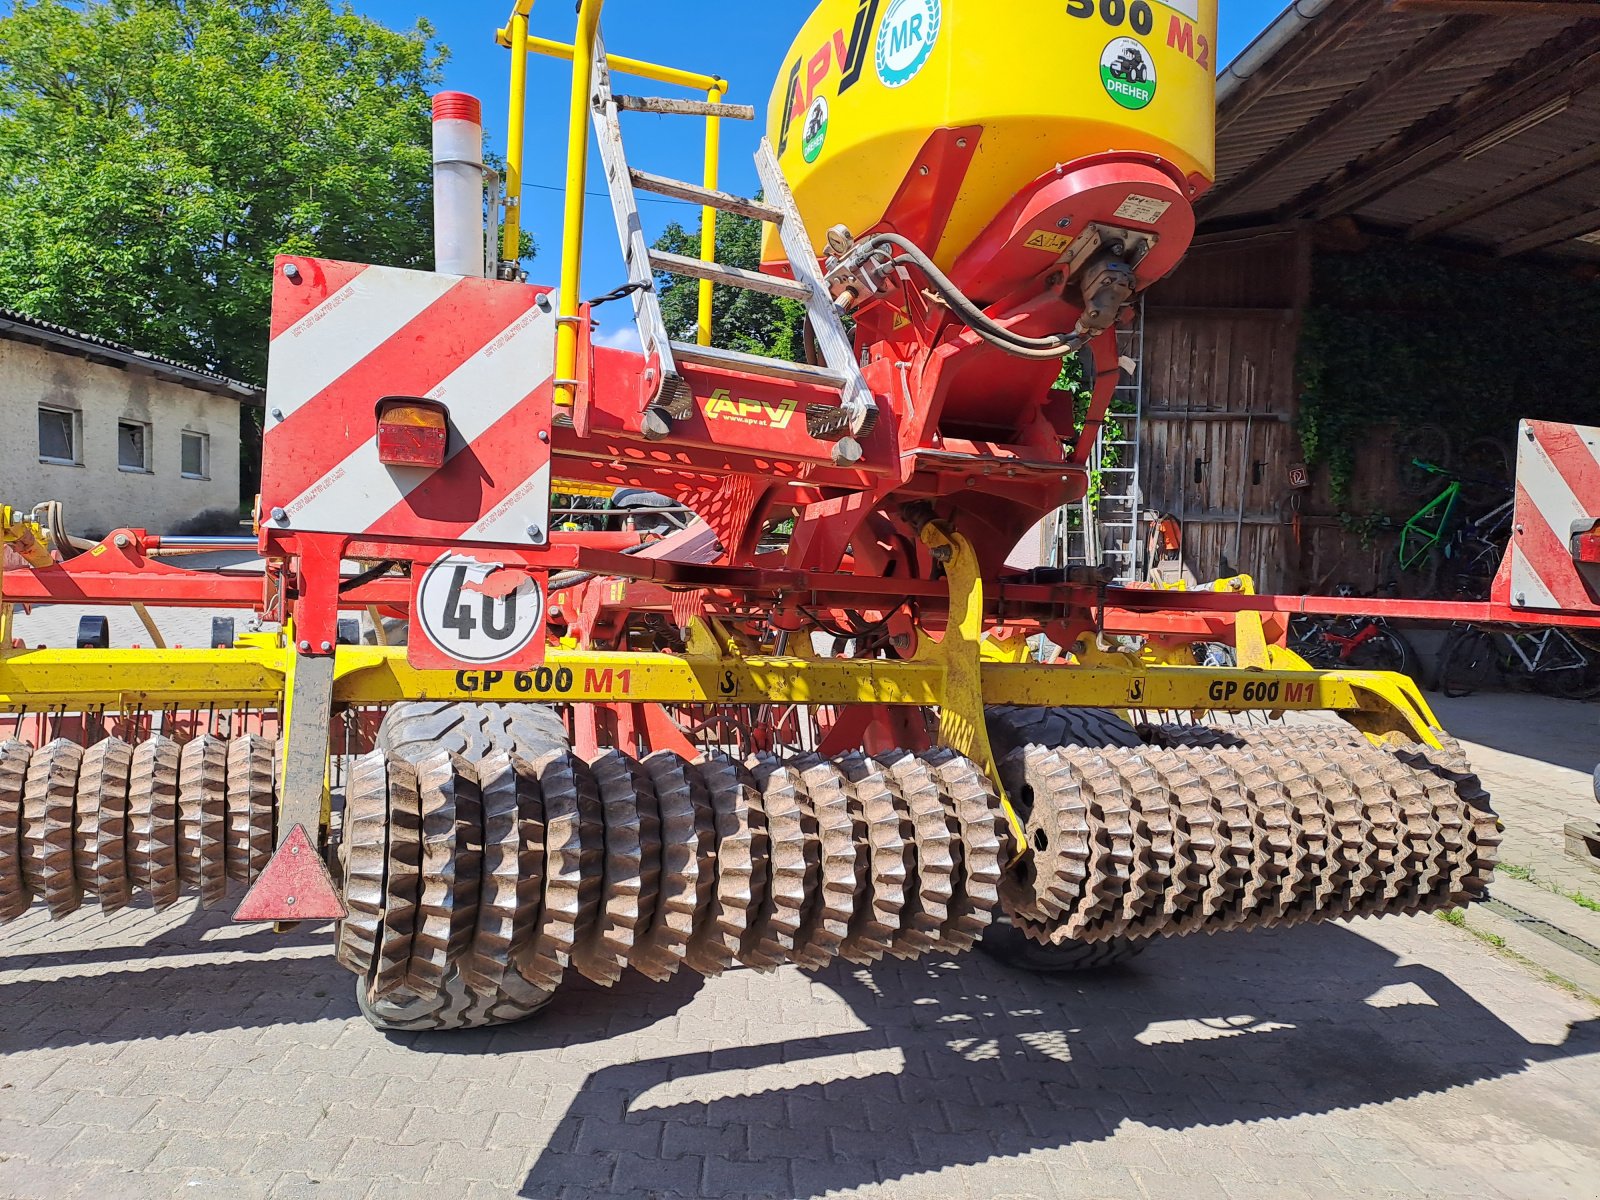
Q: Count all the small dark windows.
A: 3